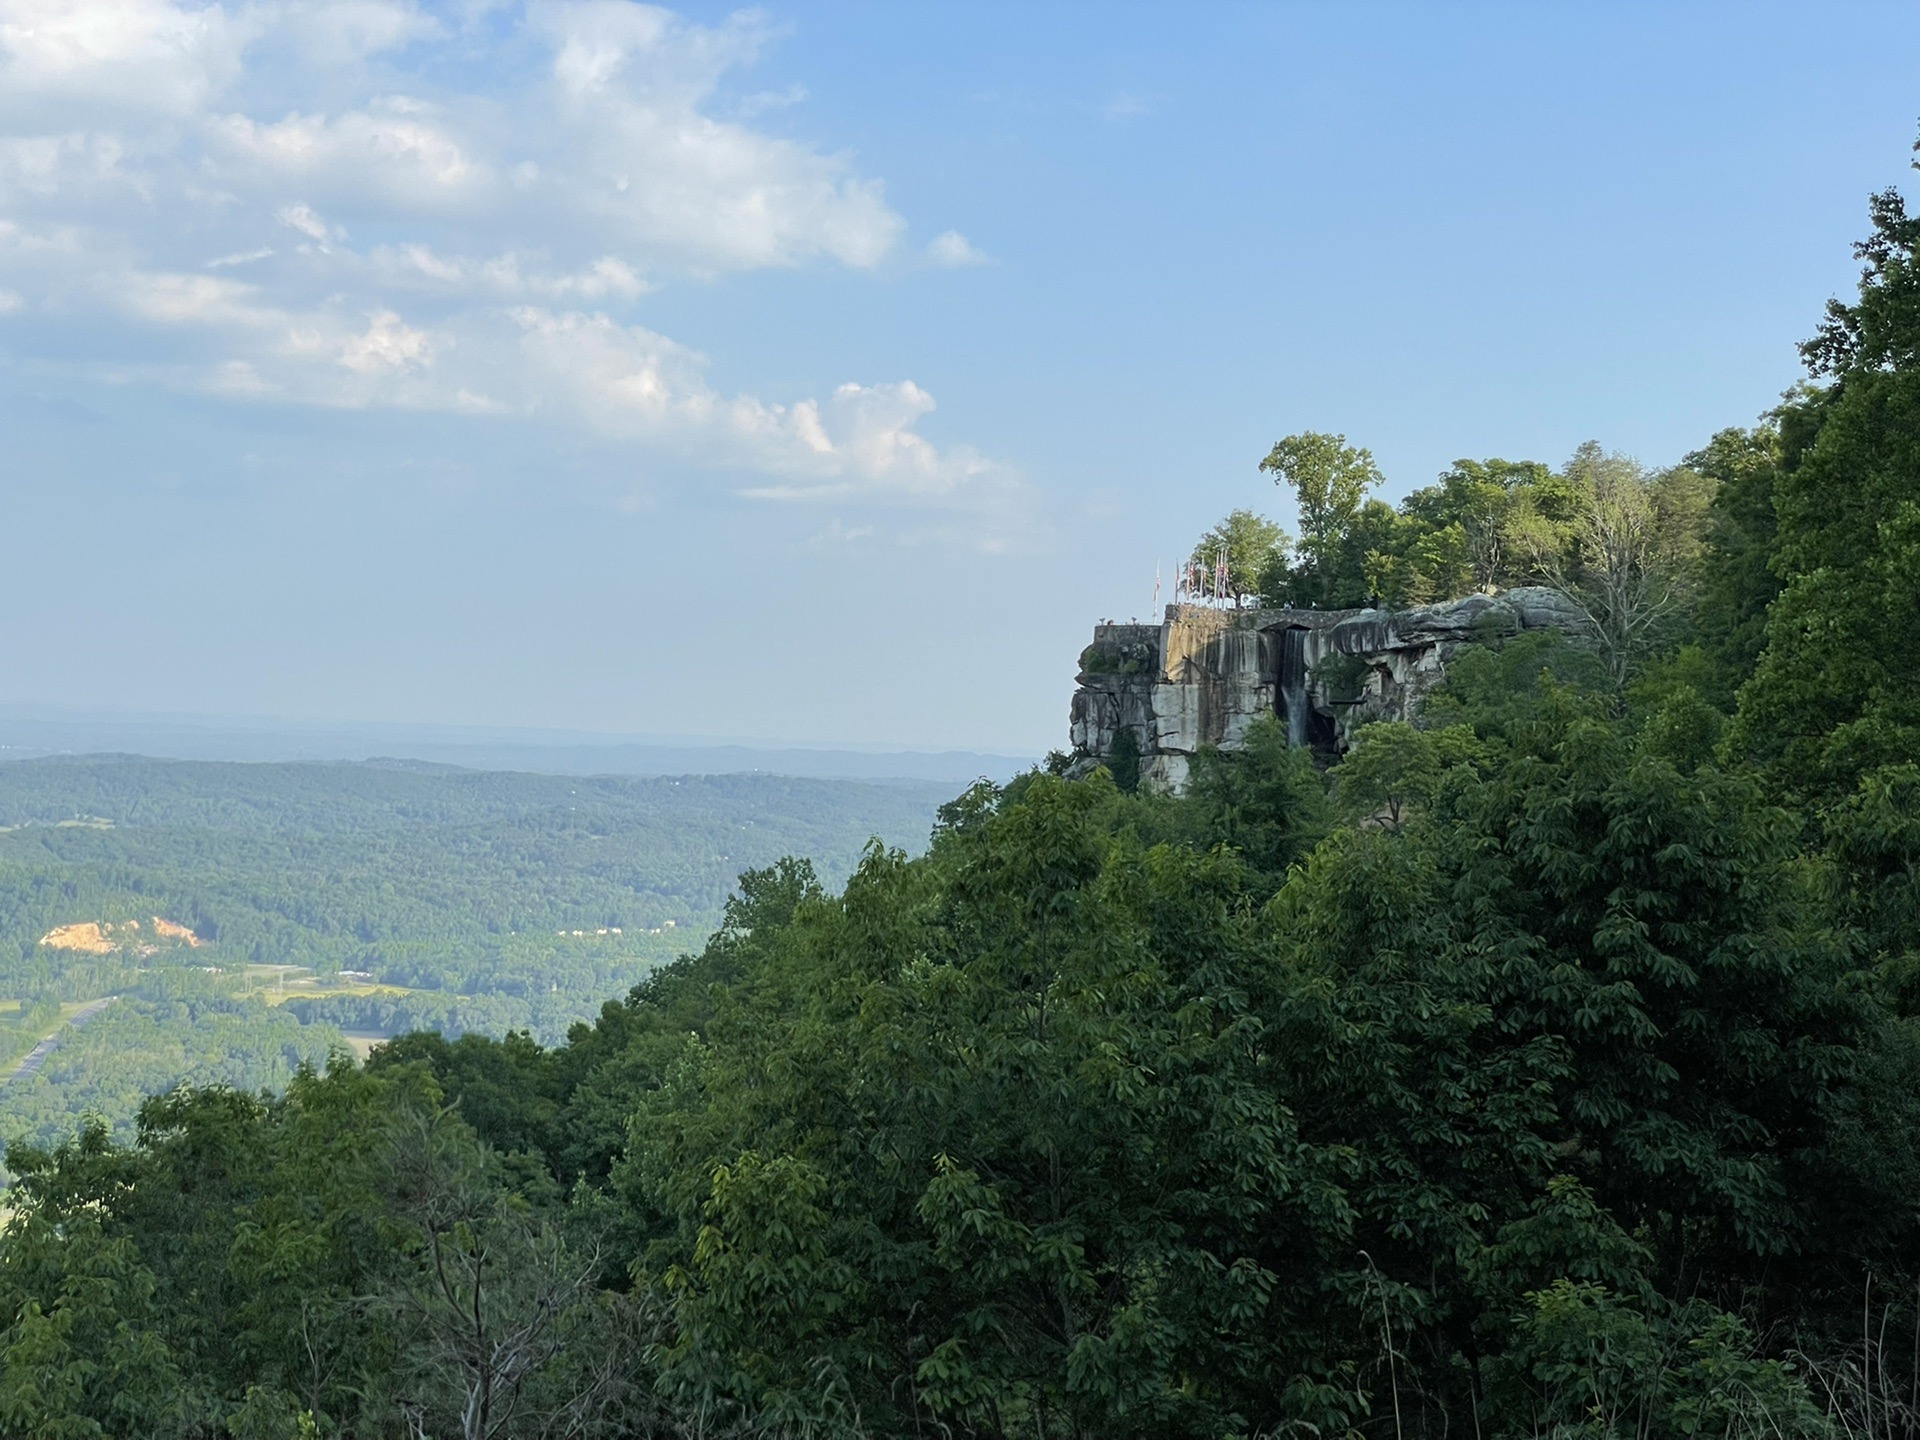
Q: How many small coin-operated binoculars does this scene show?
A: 2